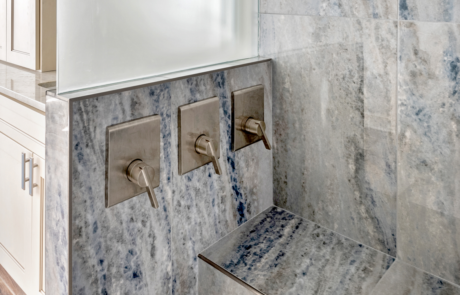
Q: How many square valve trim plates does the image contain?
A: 3